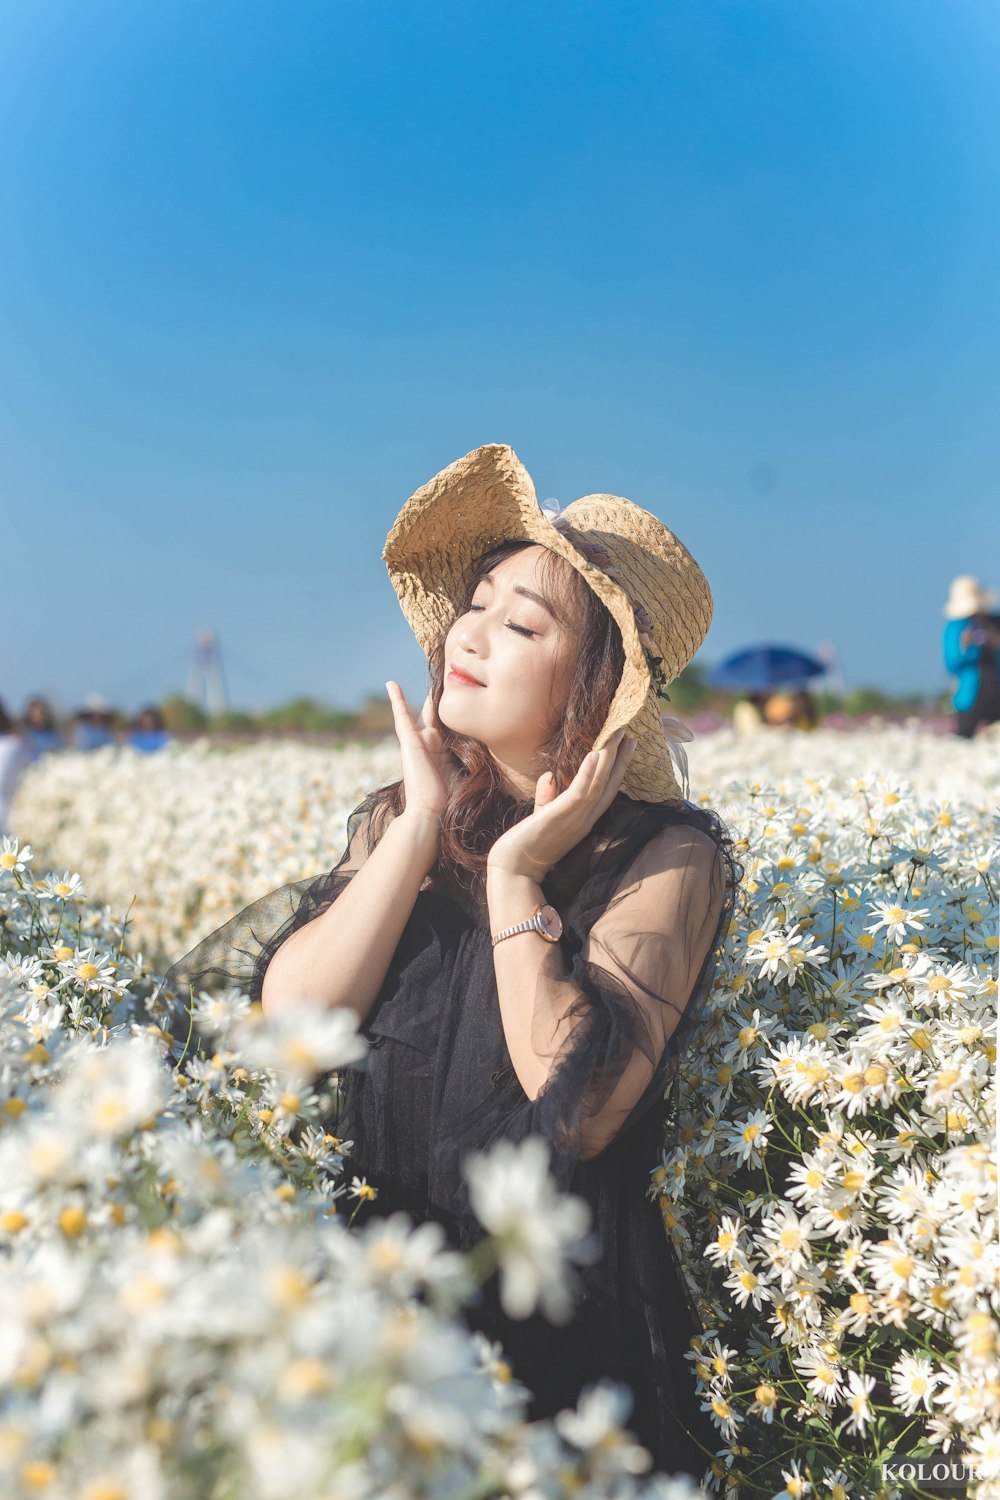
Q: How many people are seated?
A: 1